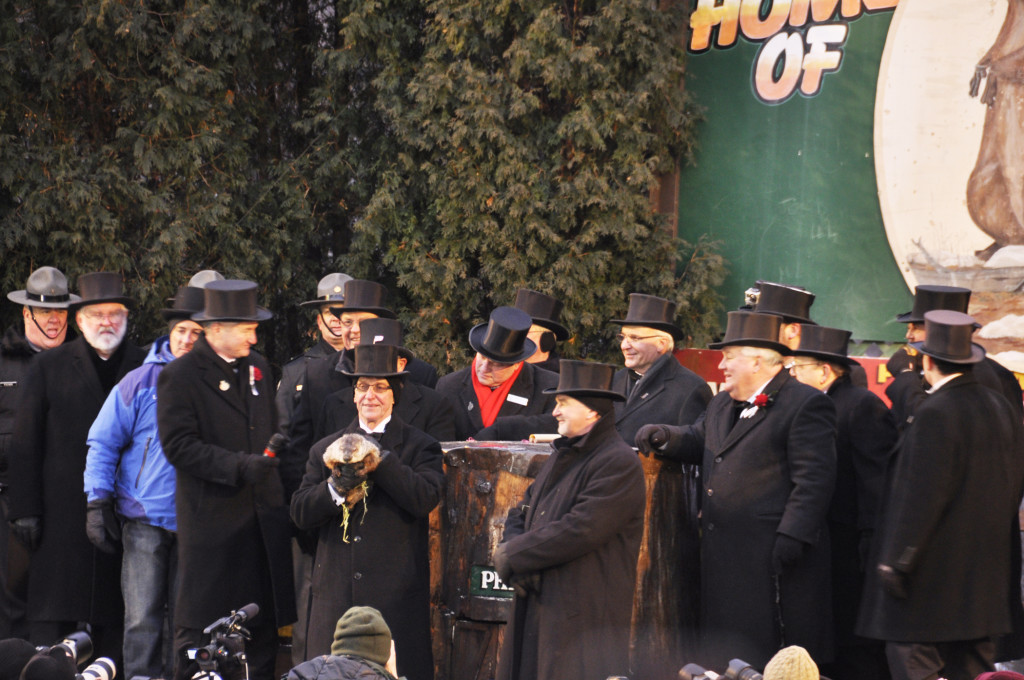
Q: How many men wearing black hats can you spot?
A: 15